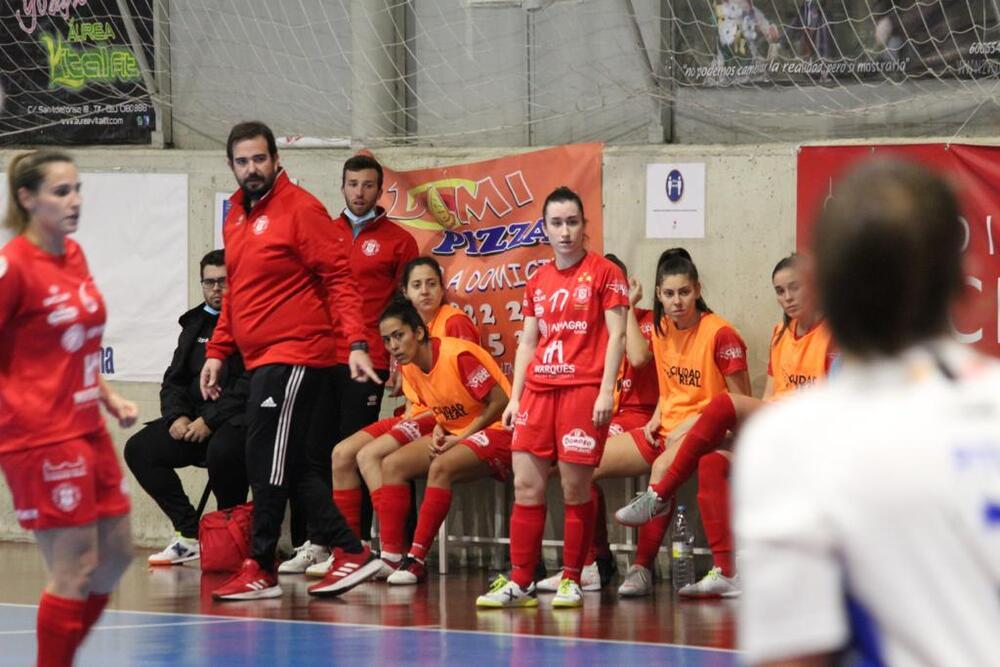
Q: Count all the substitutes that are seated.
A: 5